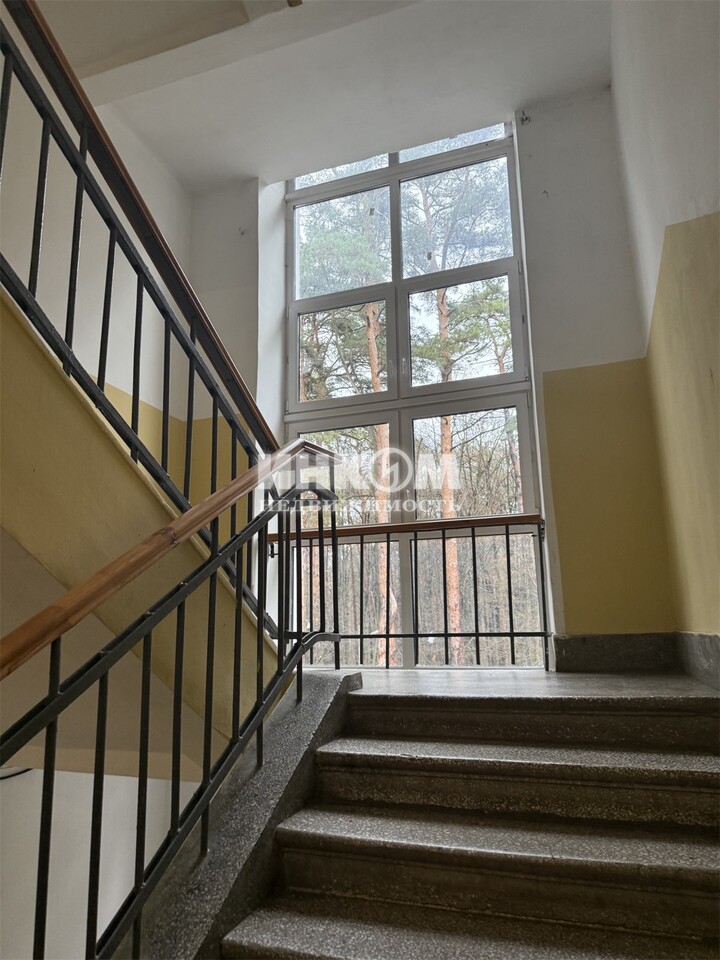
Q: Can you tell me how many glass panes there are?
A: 10